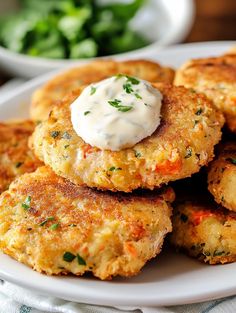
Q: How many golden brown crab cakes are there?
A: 7